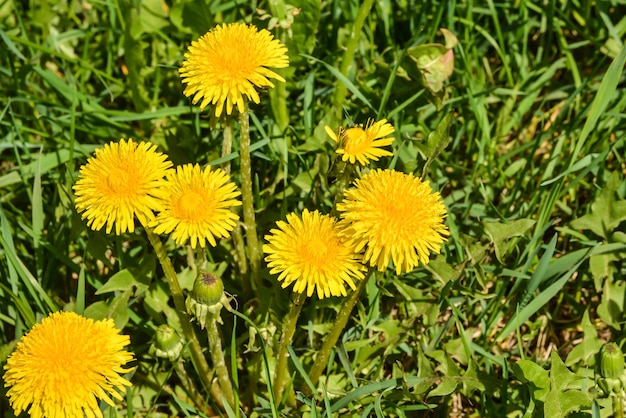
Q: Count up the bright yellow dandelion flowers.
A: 7